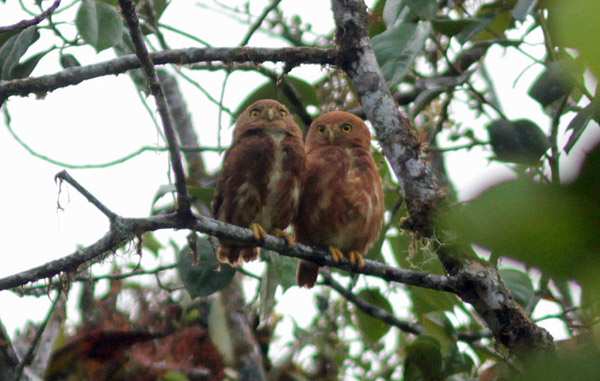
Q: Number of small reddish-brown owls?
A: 2